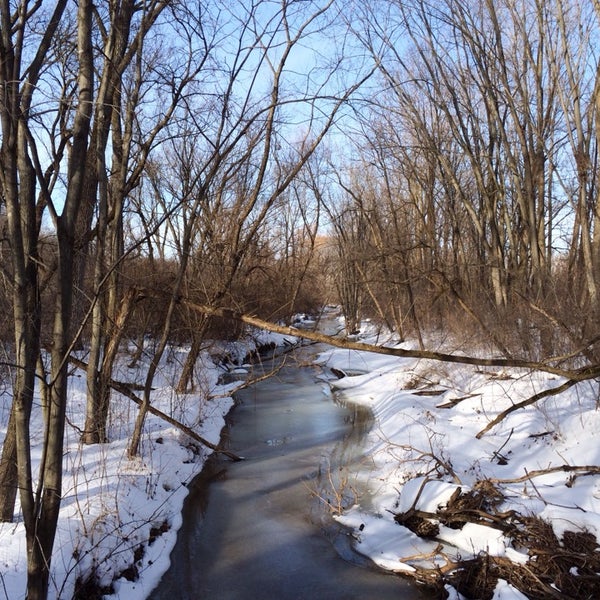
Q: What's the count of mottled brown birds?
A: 0